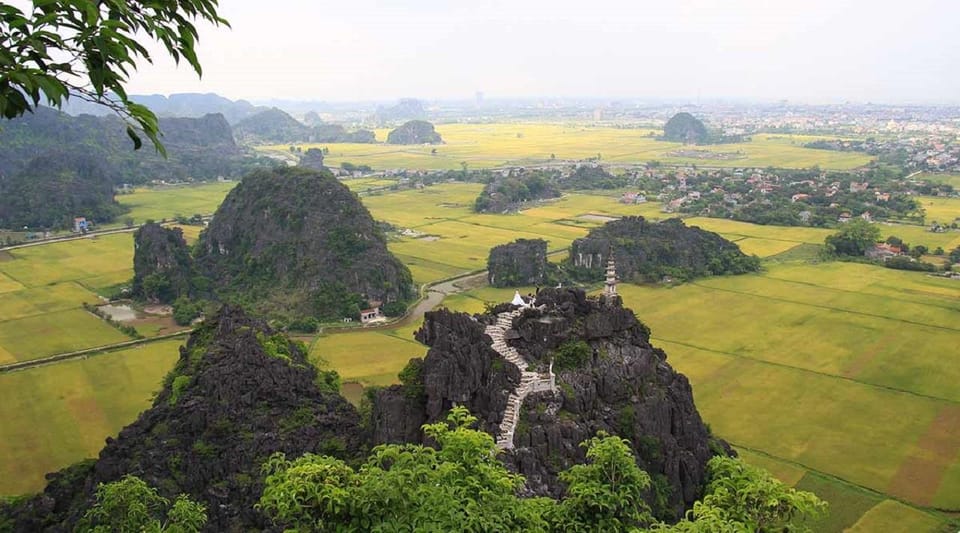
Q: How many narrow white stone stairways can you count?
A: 1